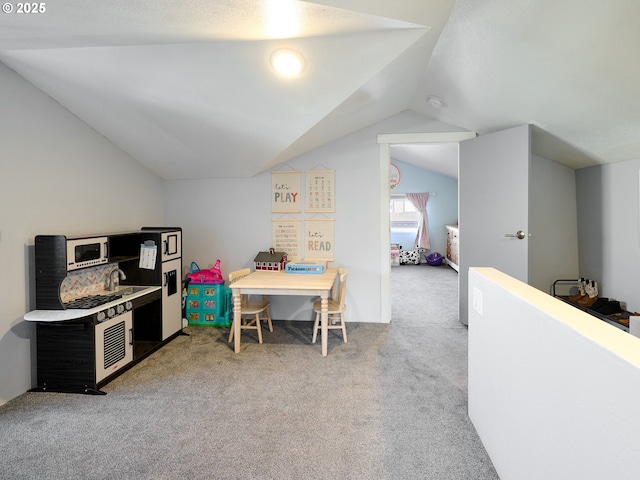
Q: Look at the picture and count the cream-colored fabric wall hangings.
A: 4